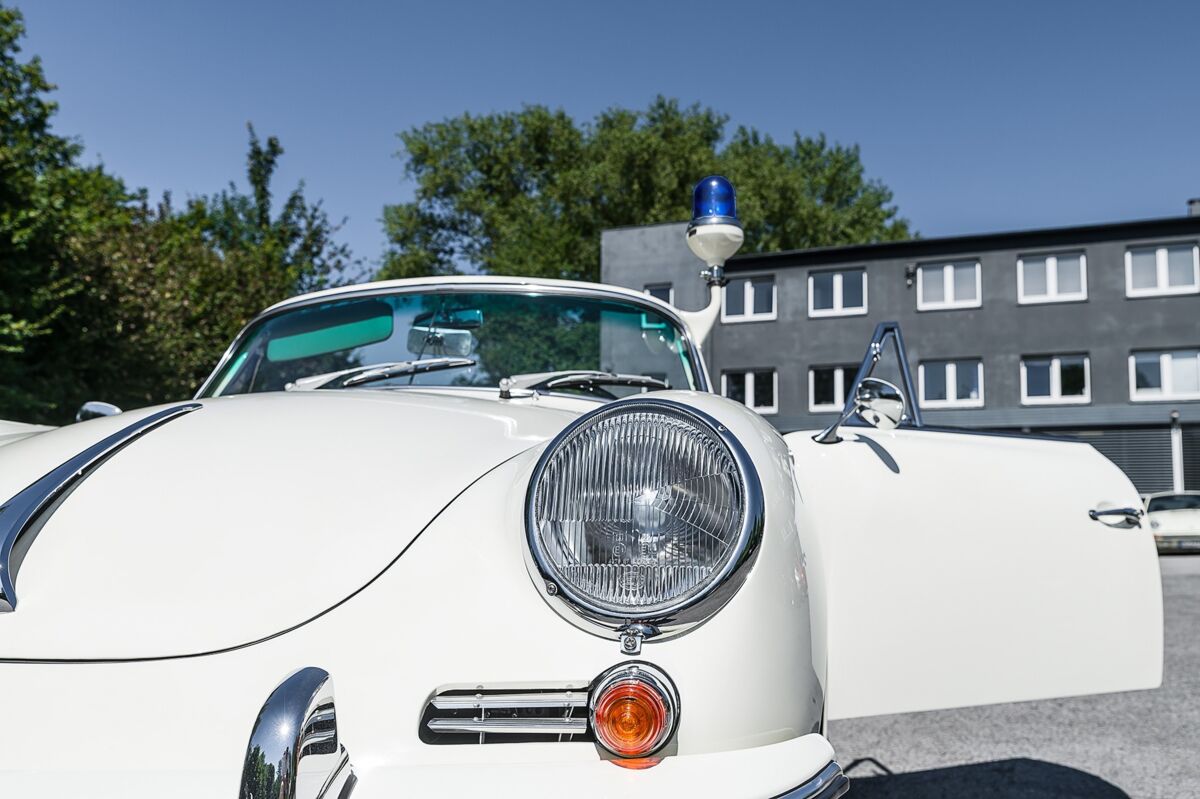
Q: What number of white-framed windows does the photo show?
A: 11